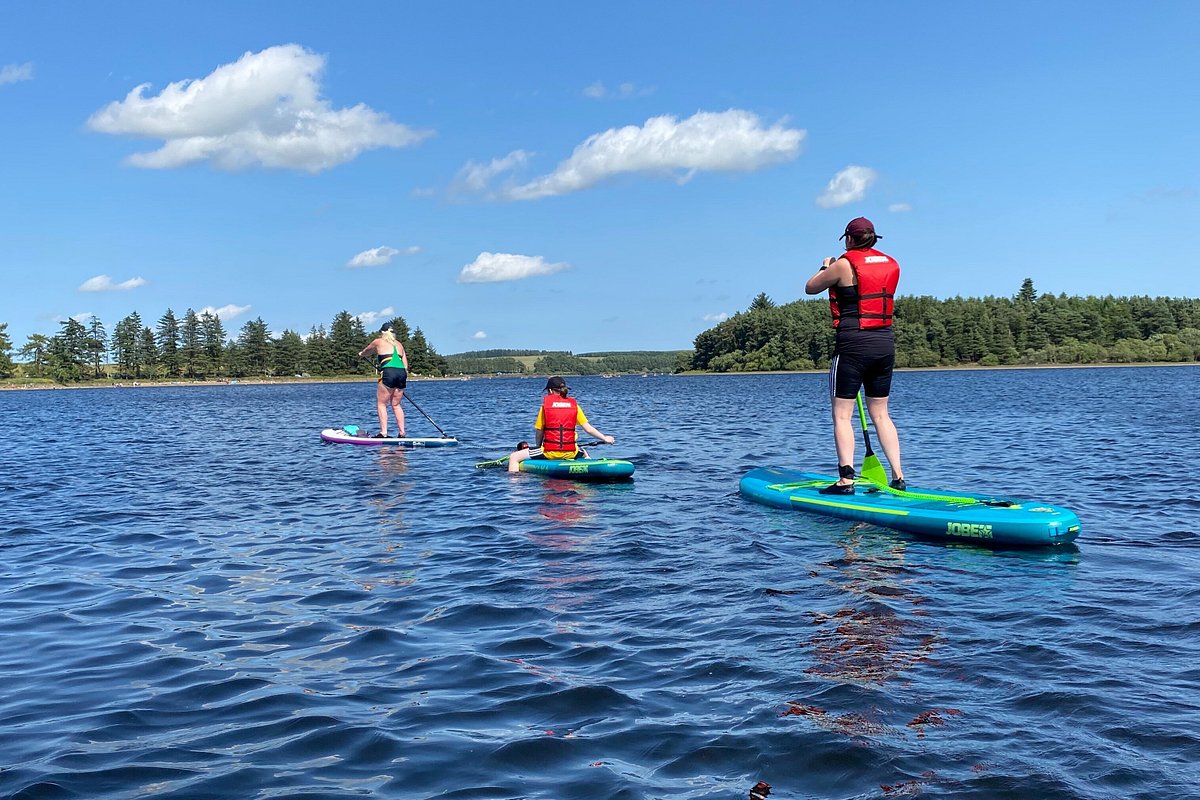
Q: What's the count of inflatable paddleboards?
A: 3